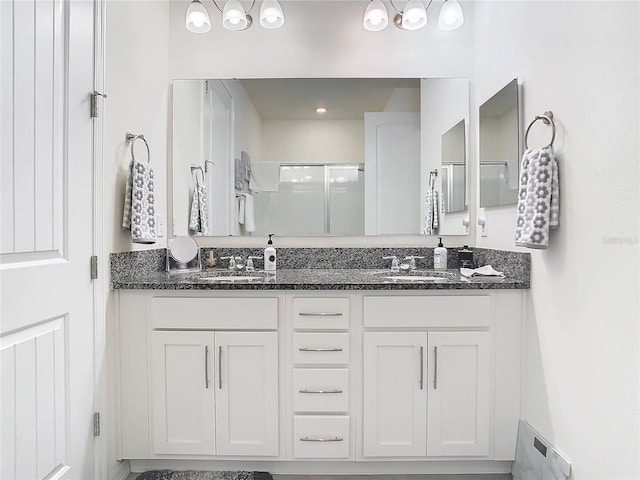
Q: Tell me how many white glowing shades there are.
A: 6